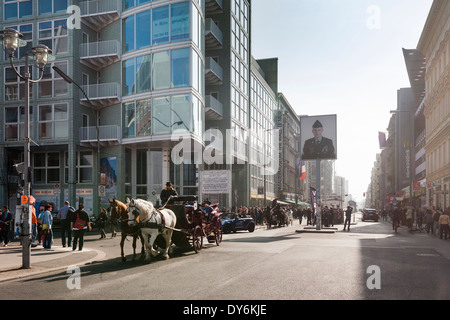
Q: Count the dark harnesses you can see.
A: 2